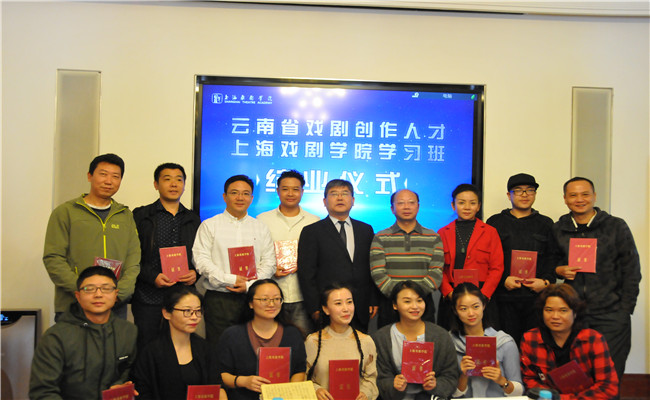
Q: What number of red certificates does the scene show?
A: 14